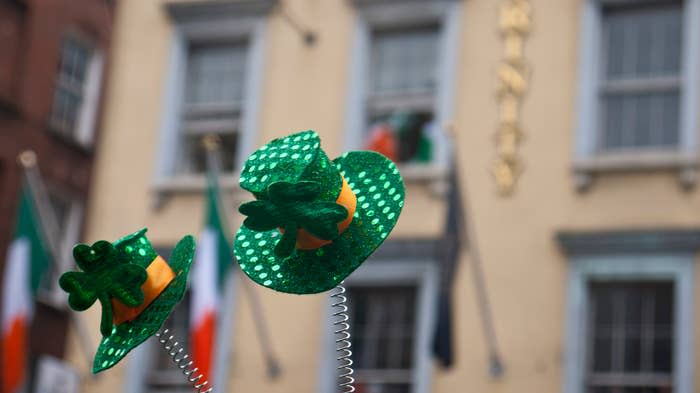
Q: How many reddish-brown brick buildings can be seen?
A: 1